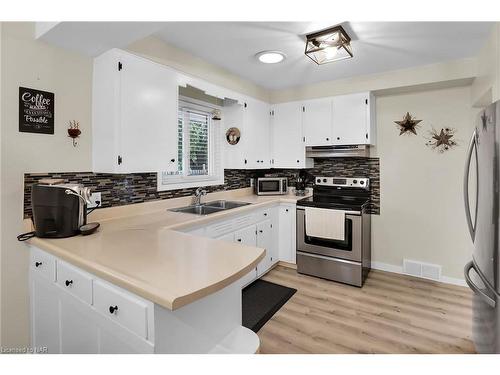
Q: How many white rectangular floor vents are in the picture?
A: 1